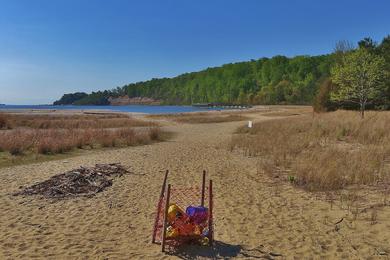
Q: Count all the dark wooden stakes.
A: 4